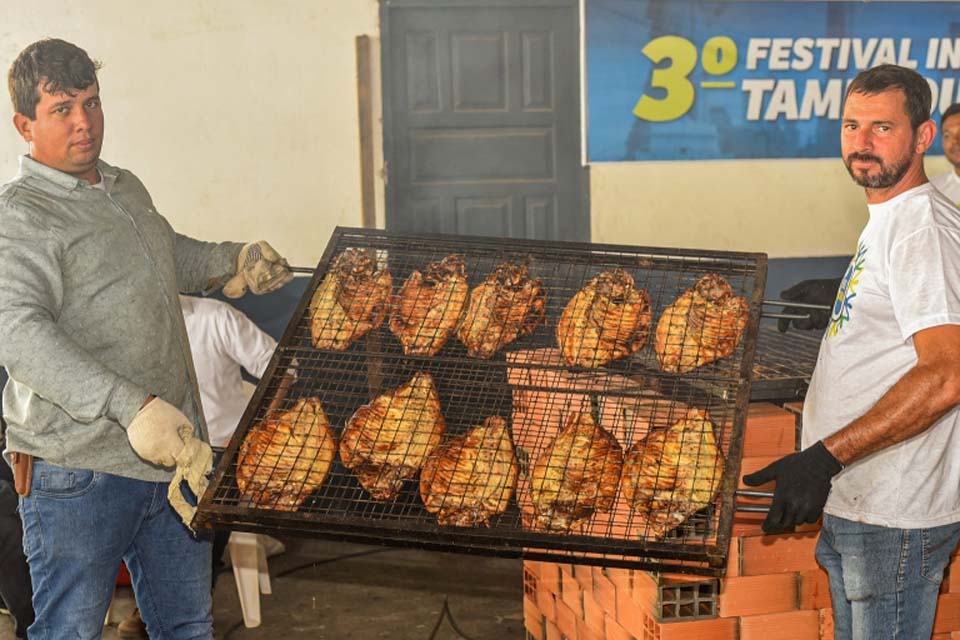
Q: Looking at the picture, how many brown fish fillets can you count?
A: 10